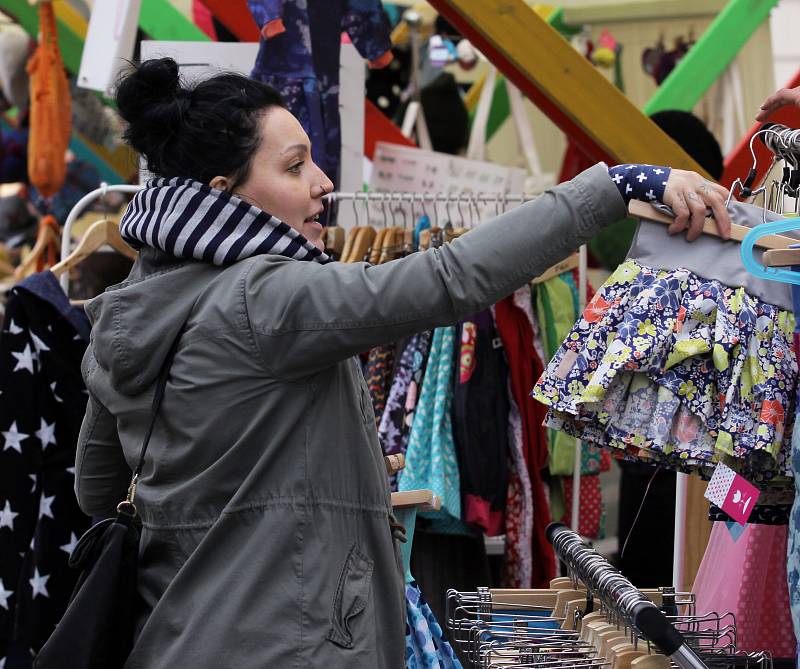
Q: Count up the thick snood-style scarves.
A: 1